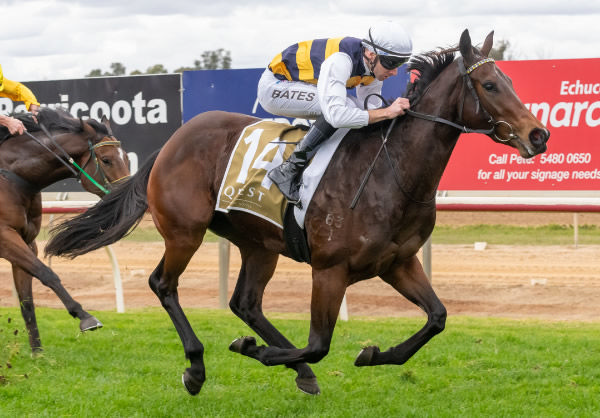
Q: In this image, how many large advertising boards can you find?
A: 3